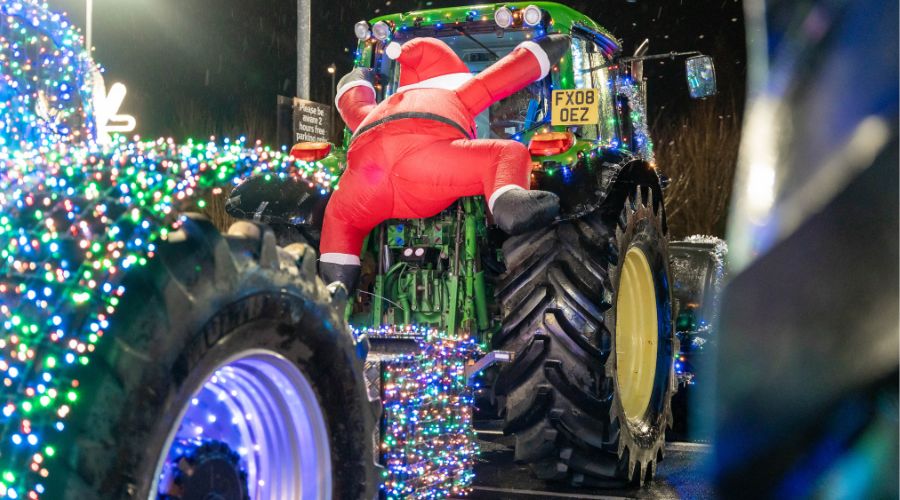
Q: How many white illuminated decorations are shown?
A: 1